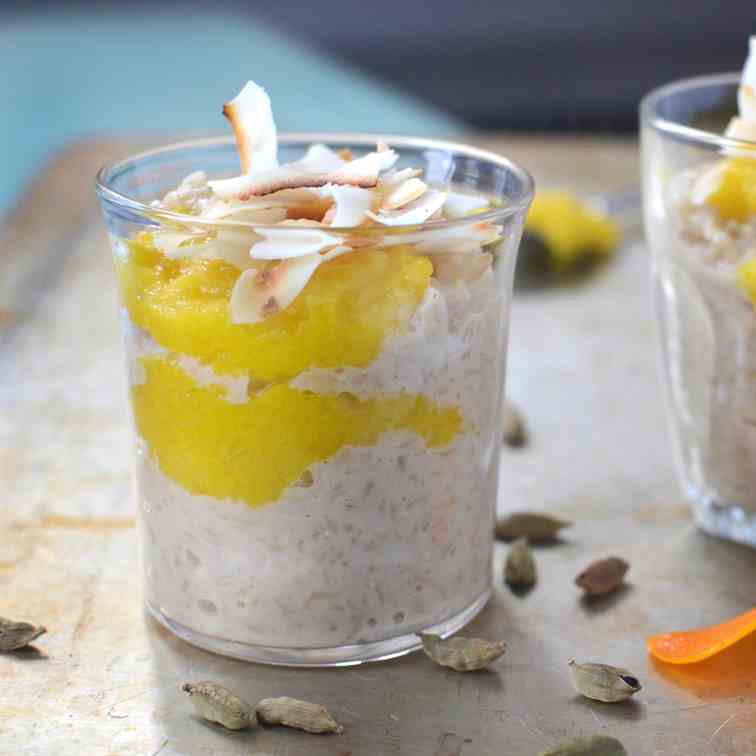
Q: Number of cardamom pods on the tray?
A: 10